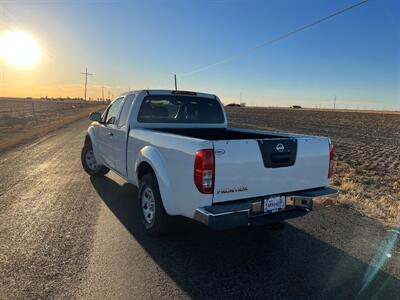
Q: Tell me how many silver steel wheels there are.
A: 2